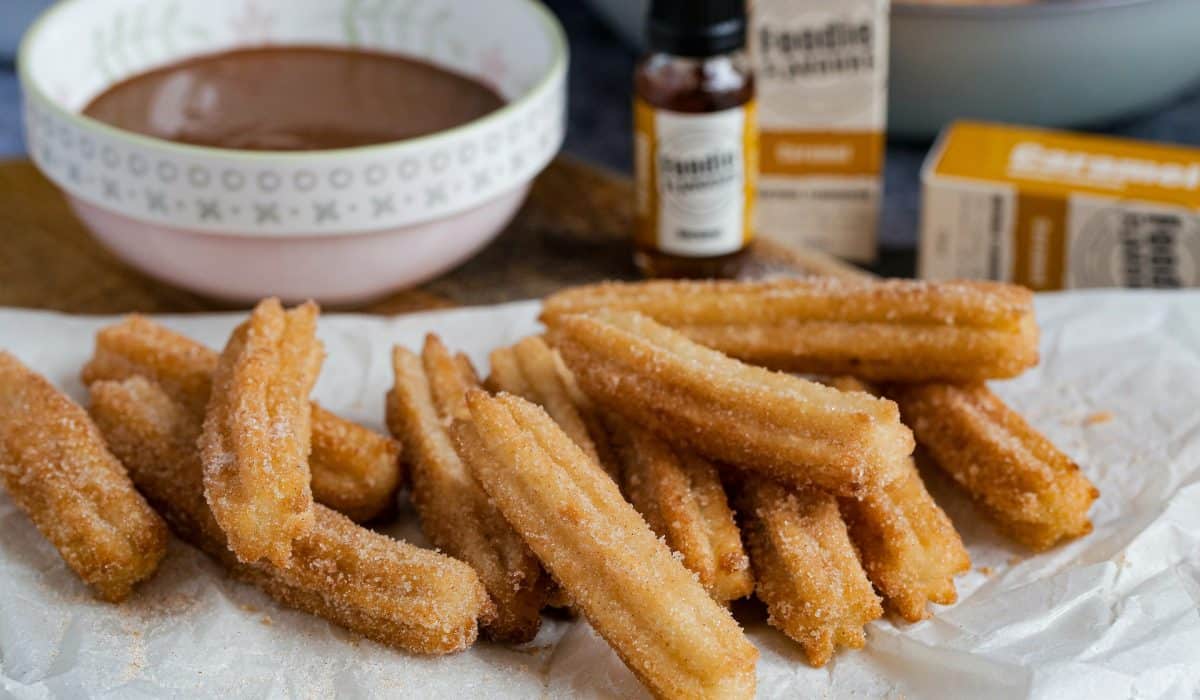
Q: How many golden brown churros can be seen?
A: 13